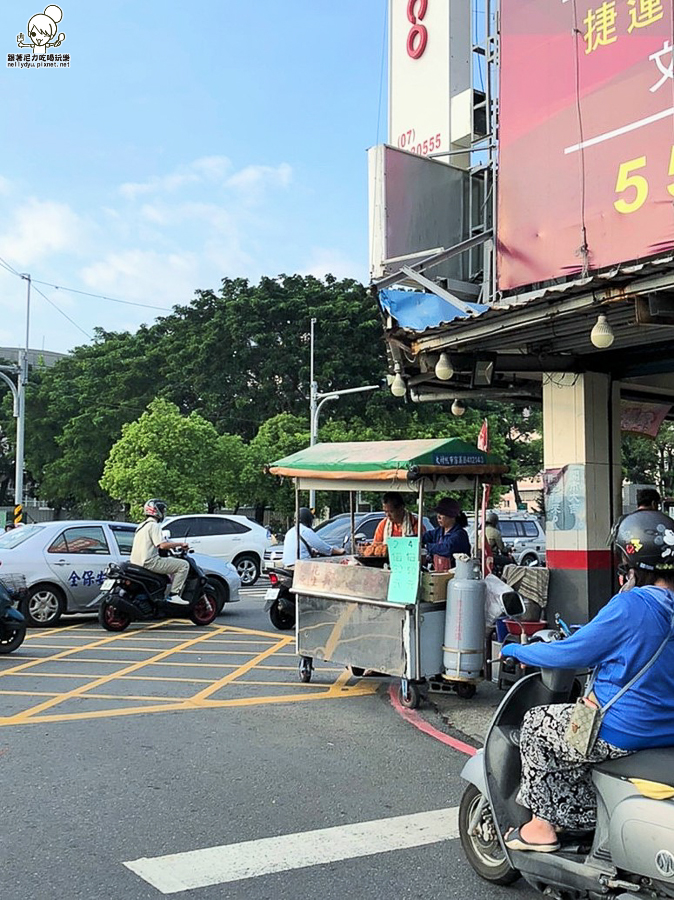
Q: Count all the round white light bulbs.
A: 4